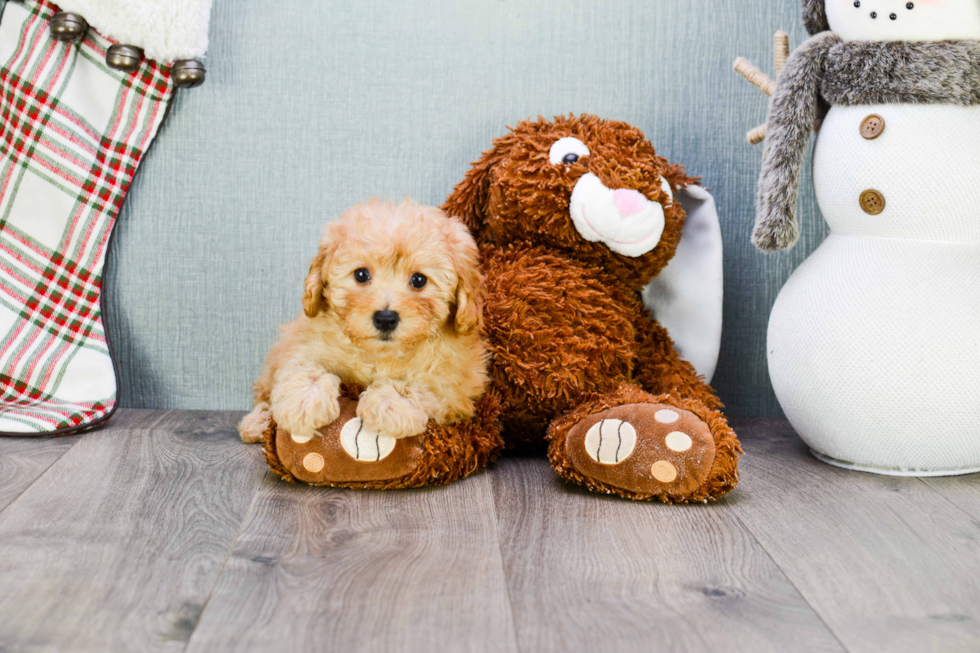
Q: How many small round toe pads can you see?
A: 5